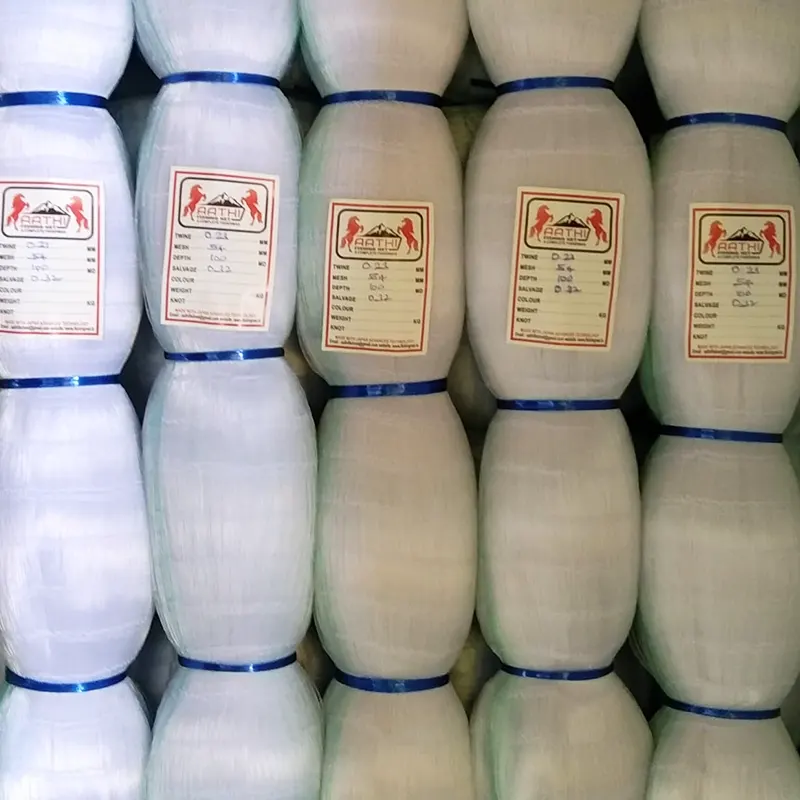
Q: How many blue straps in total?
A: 15